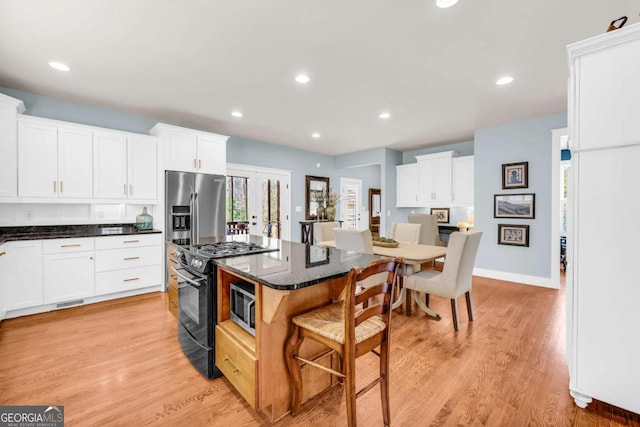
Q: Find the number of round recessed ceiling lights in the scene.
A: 7